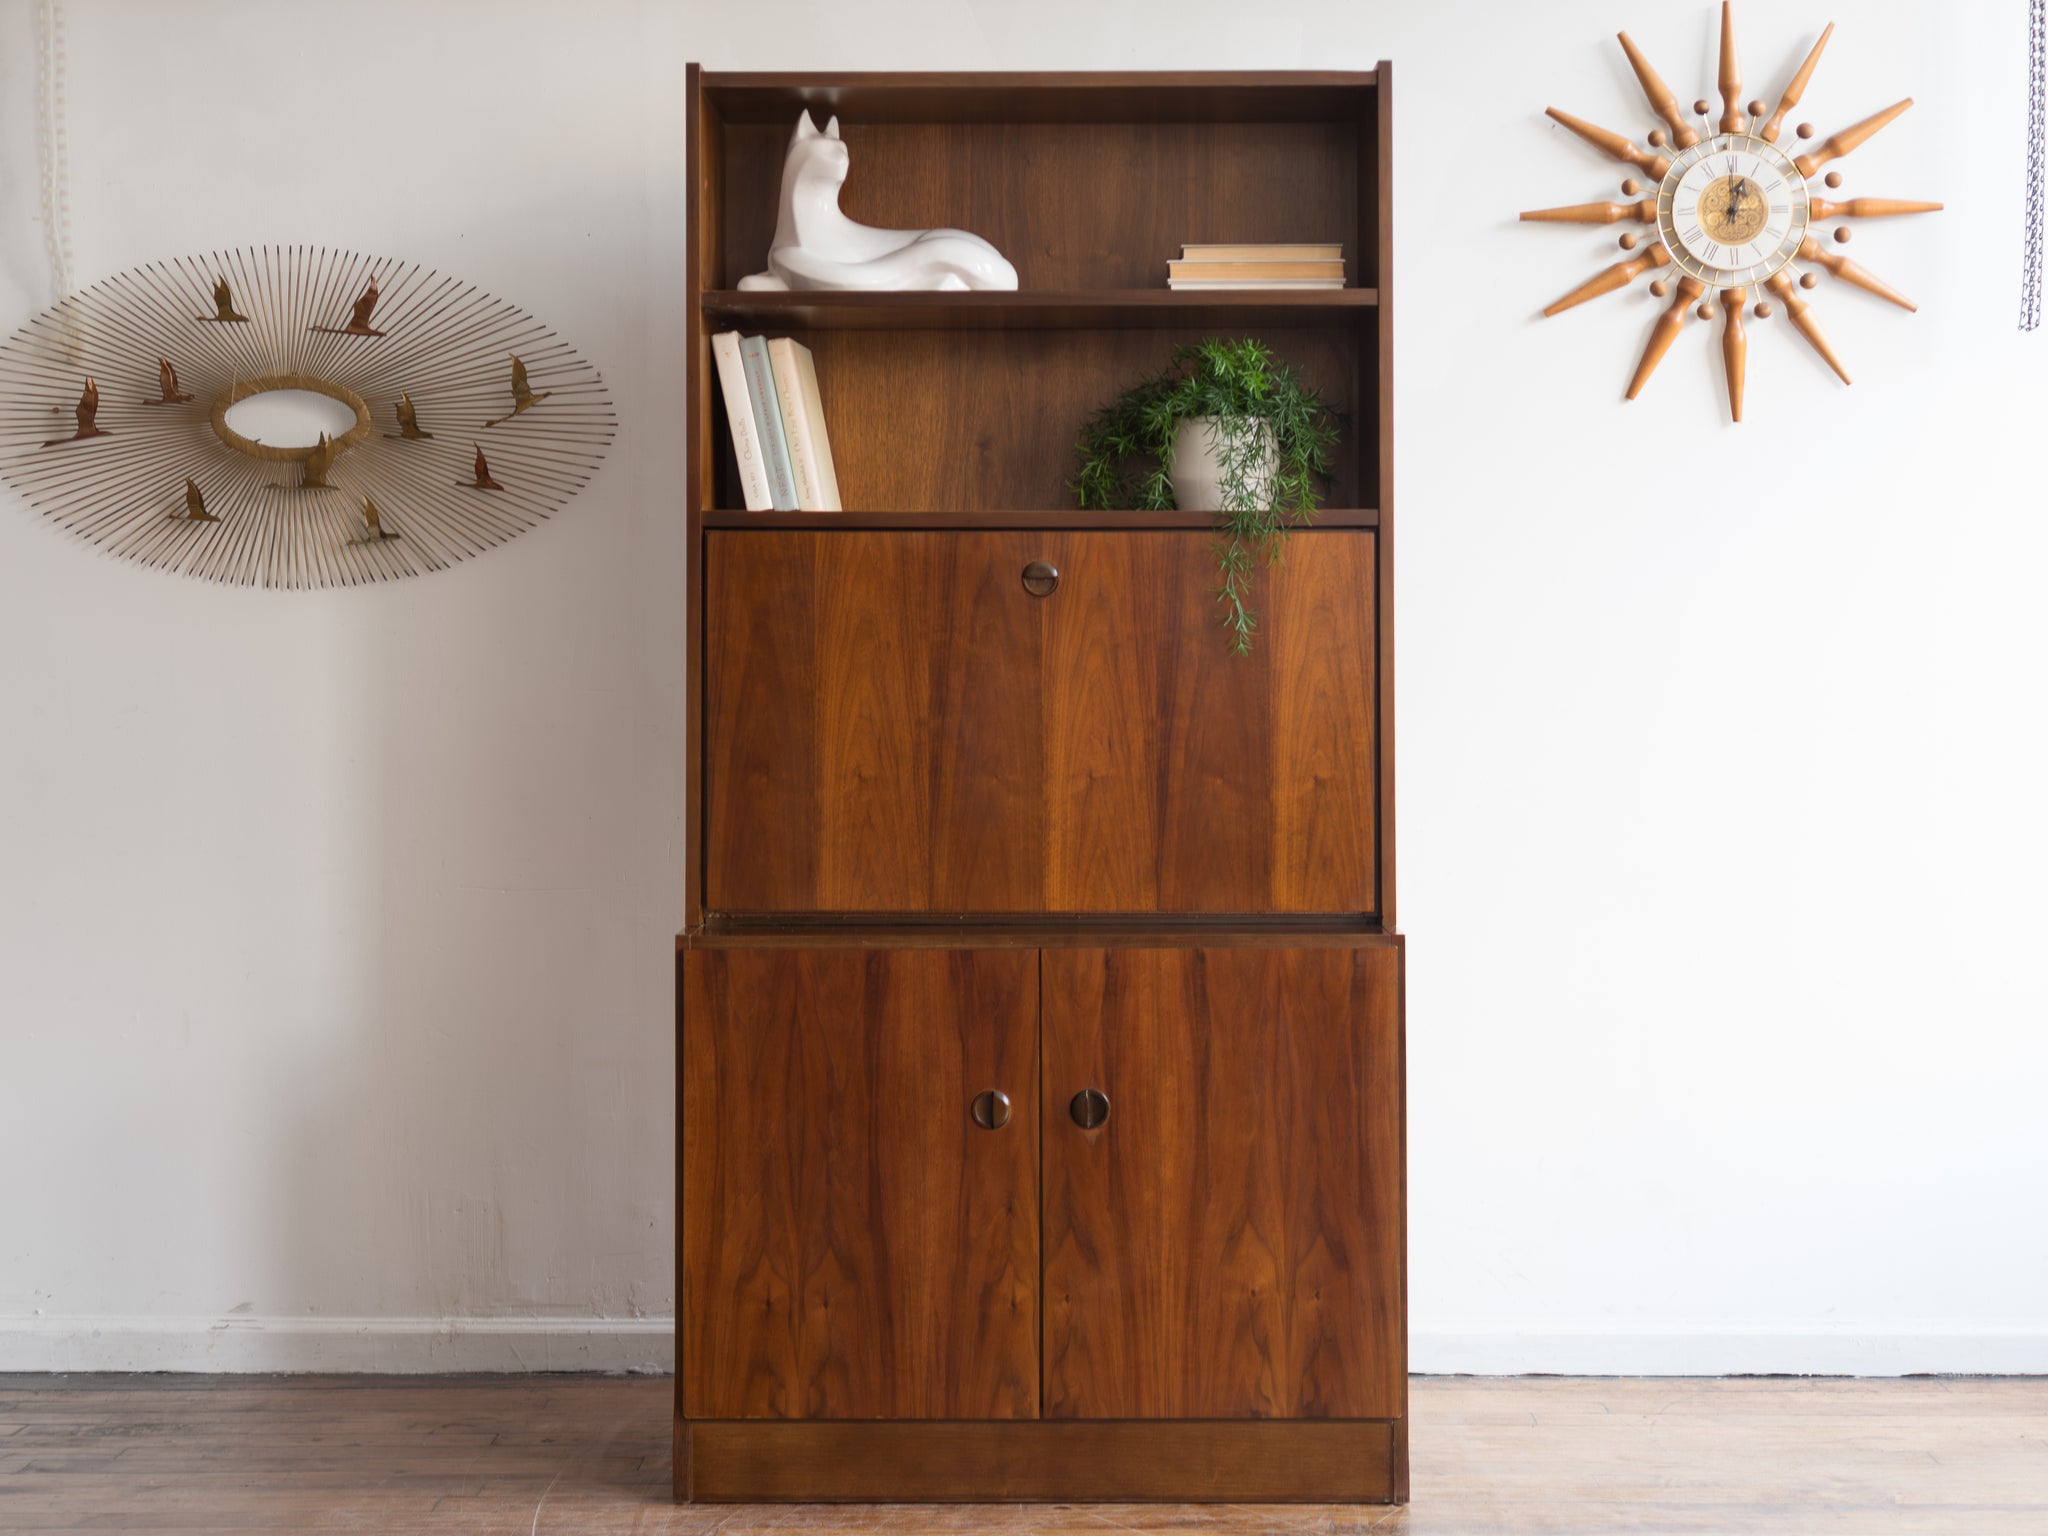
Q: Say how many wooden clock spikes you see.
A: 12